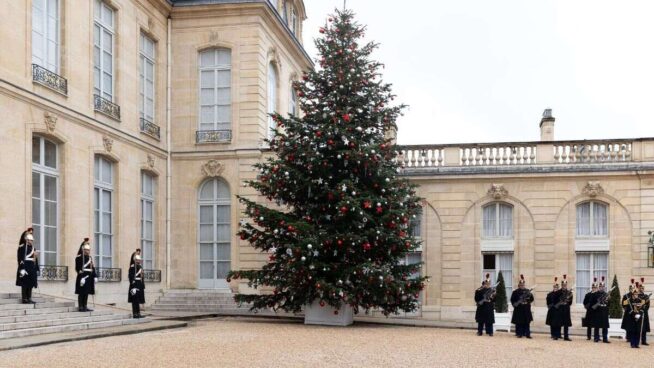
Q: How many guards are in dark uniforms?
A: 12